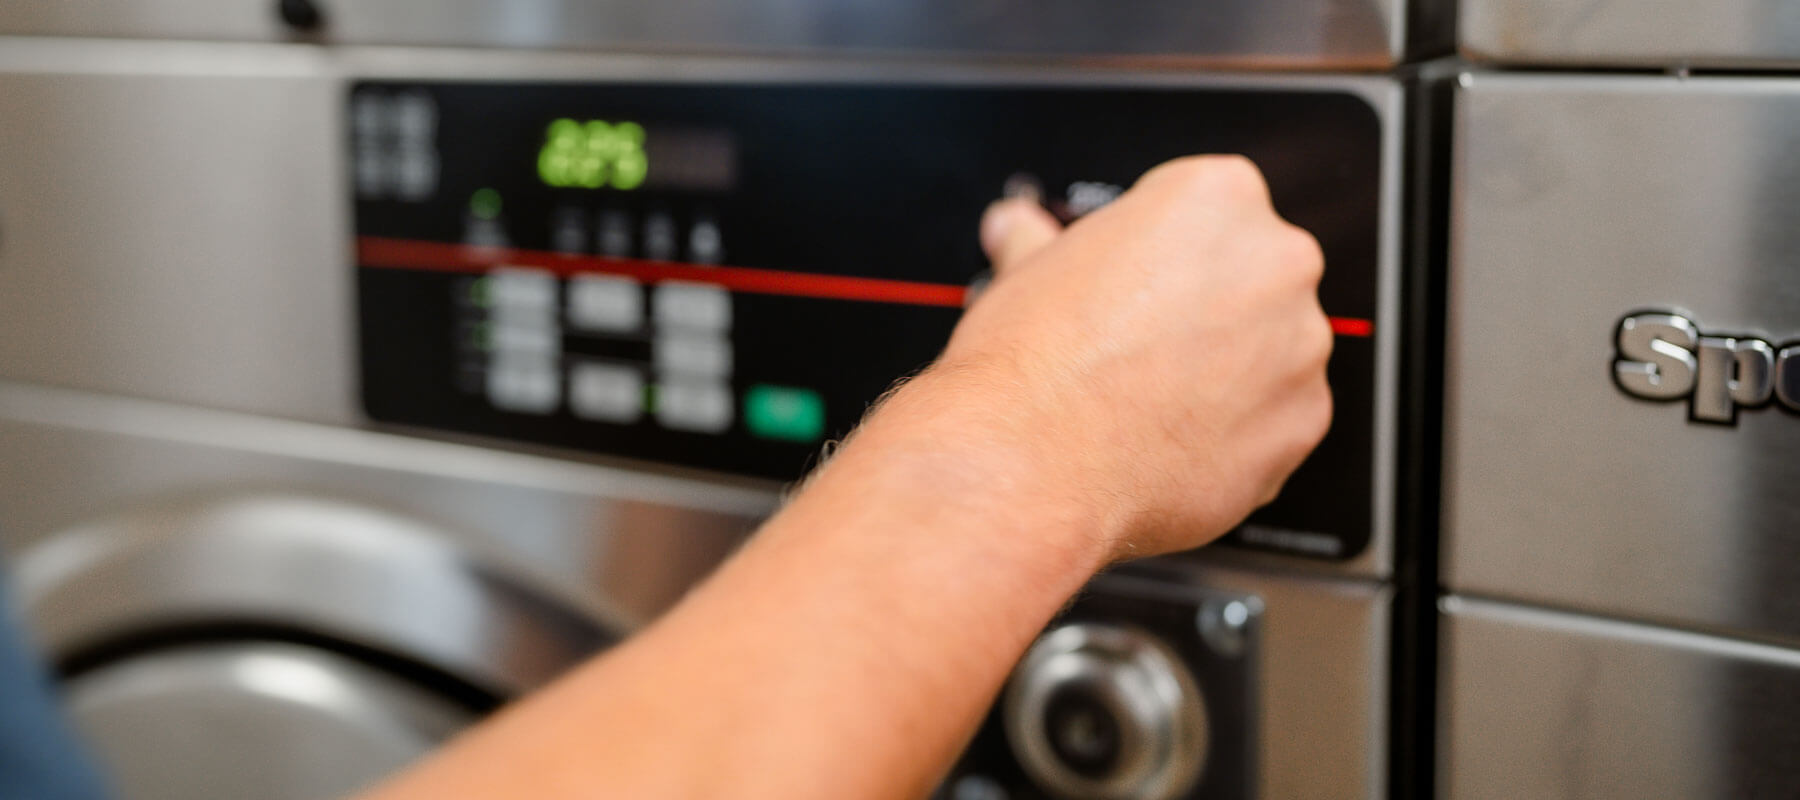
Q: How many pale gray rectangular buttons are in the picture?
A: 8